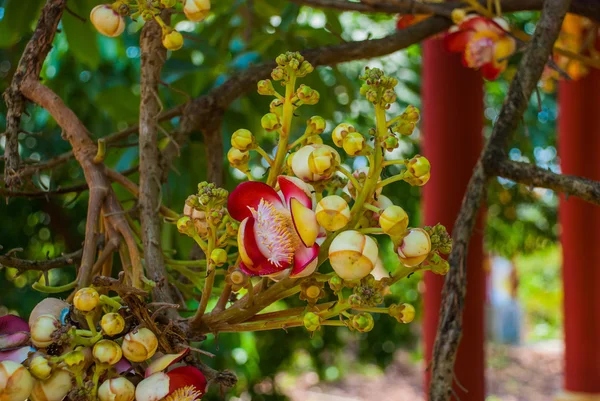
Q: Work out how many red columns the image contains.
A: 2